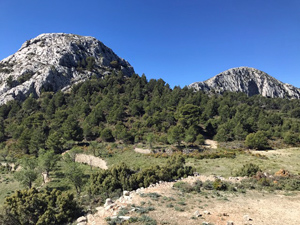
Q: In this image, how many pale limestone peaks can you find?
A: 2